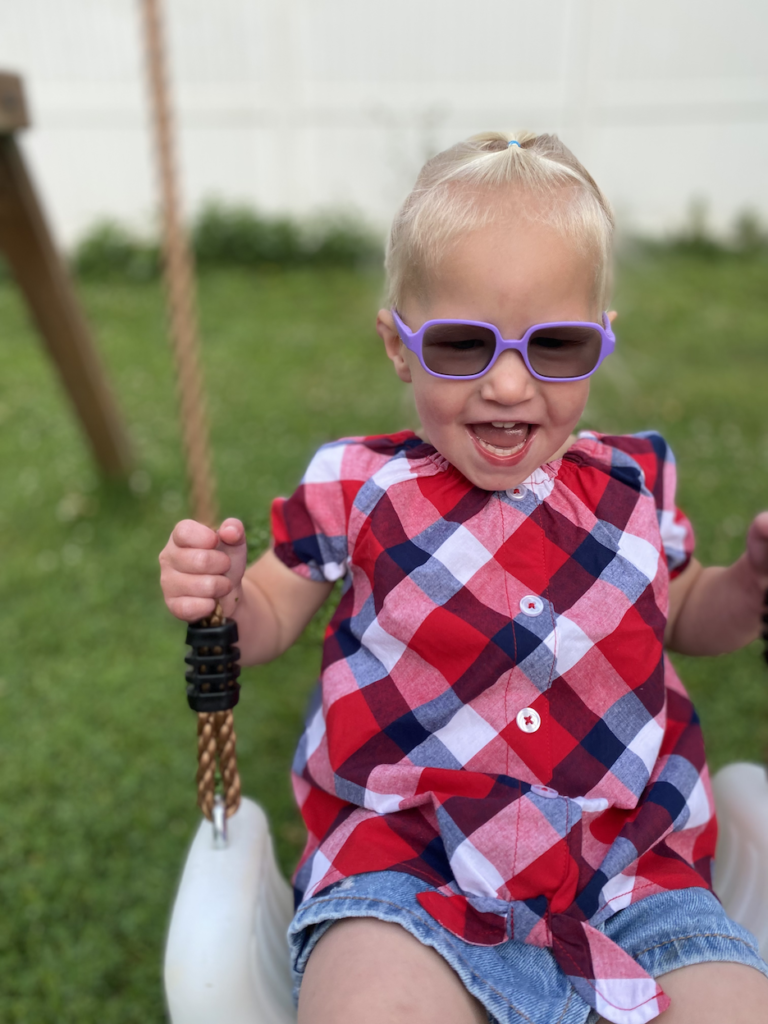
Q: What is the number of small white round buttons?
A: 4